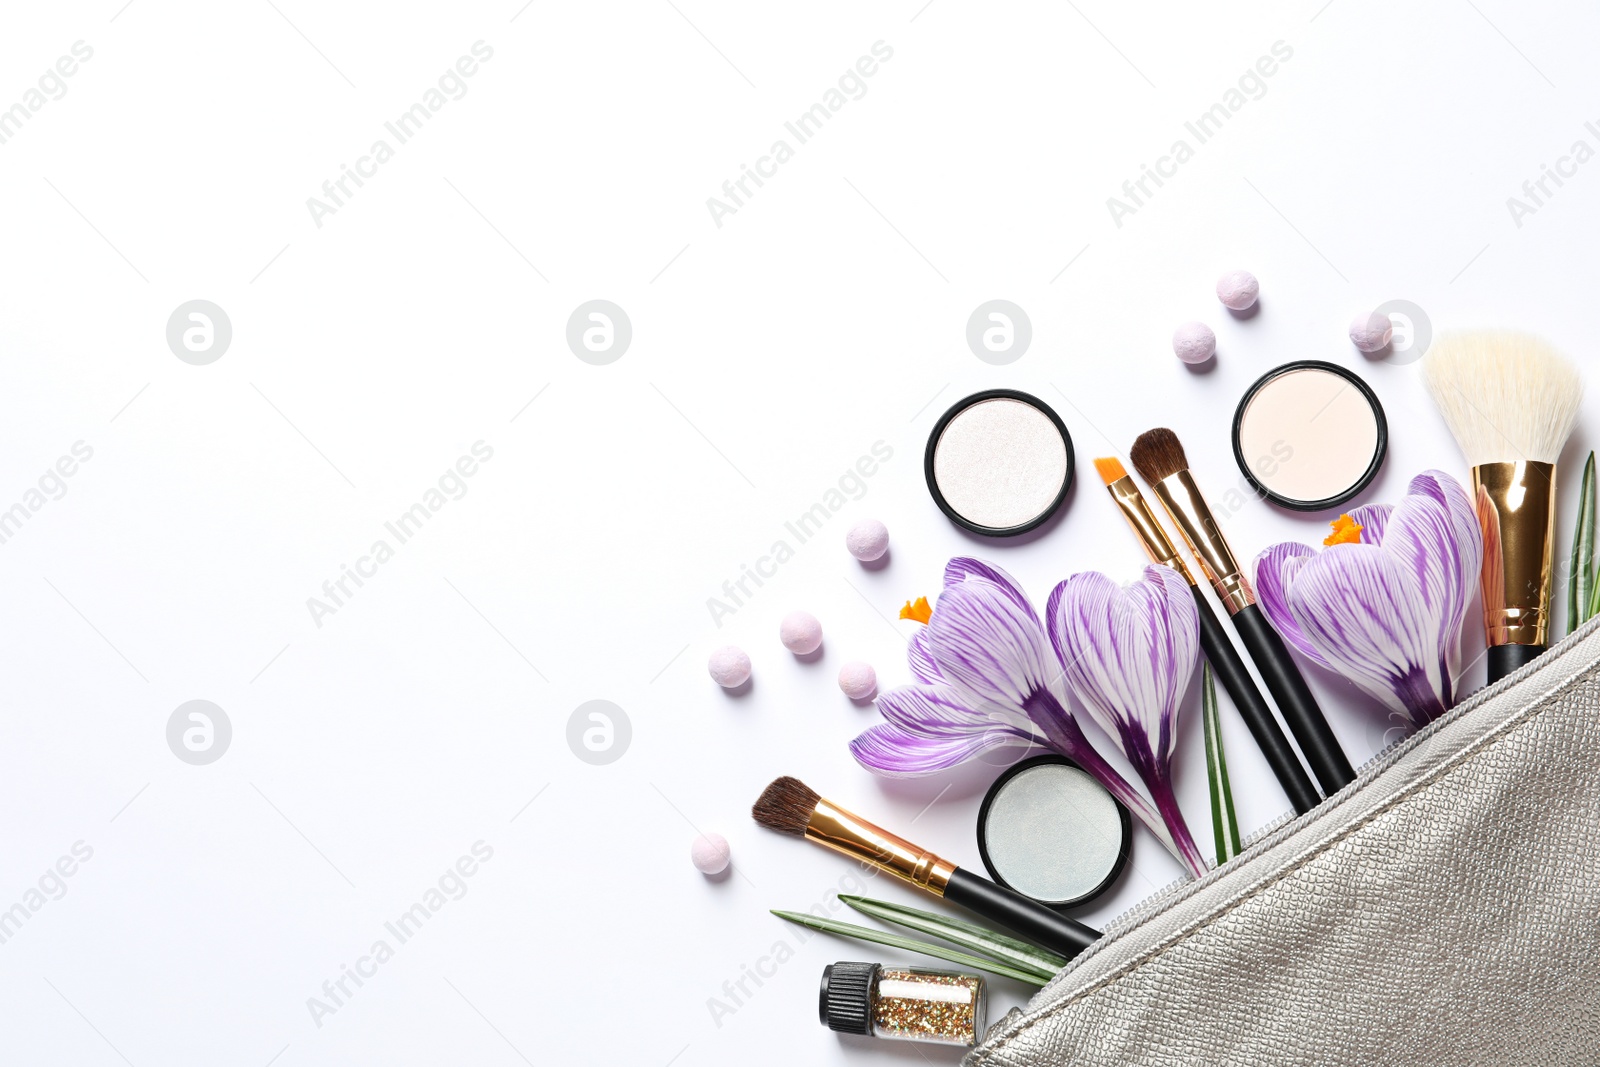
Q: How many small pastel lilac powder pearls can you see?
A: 8